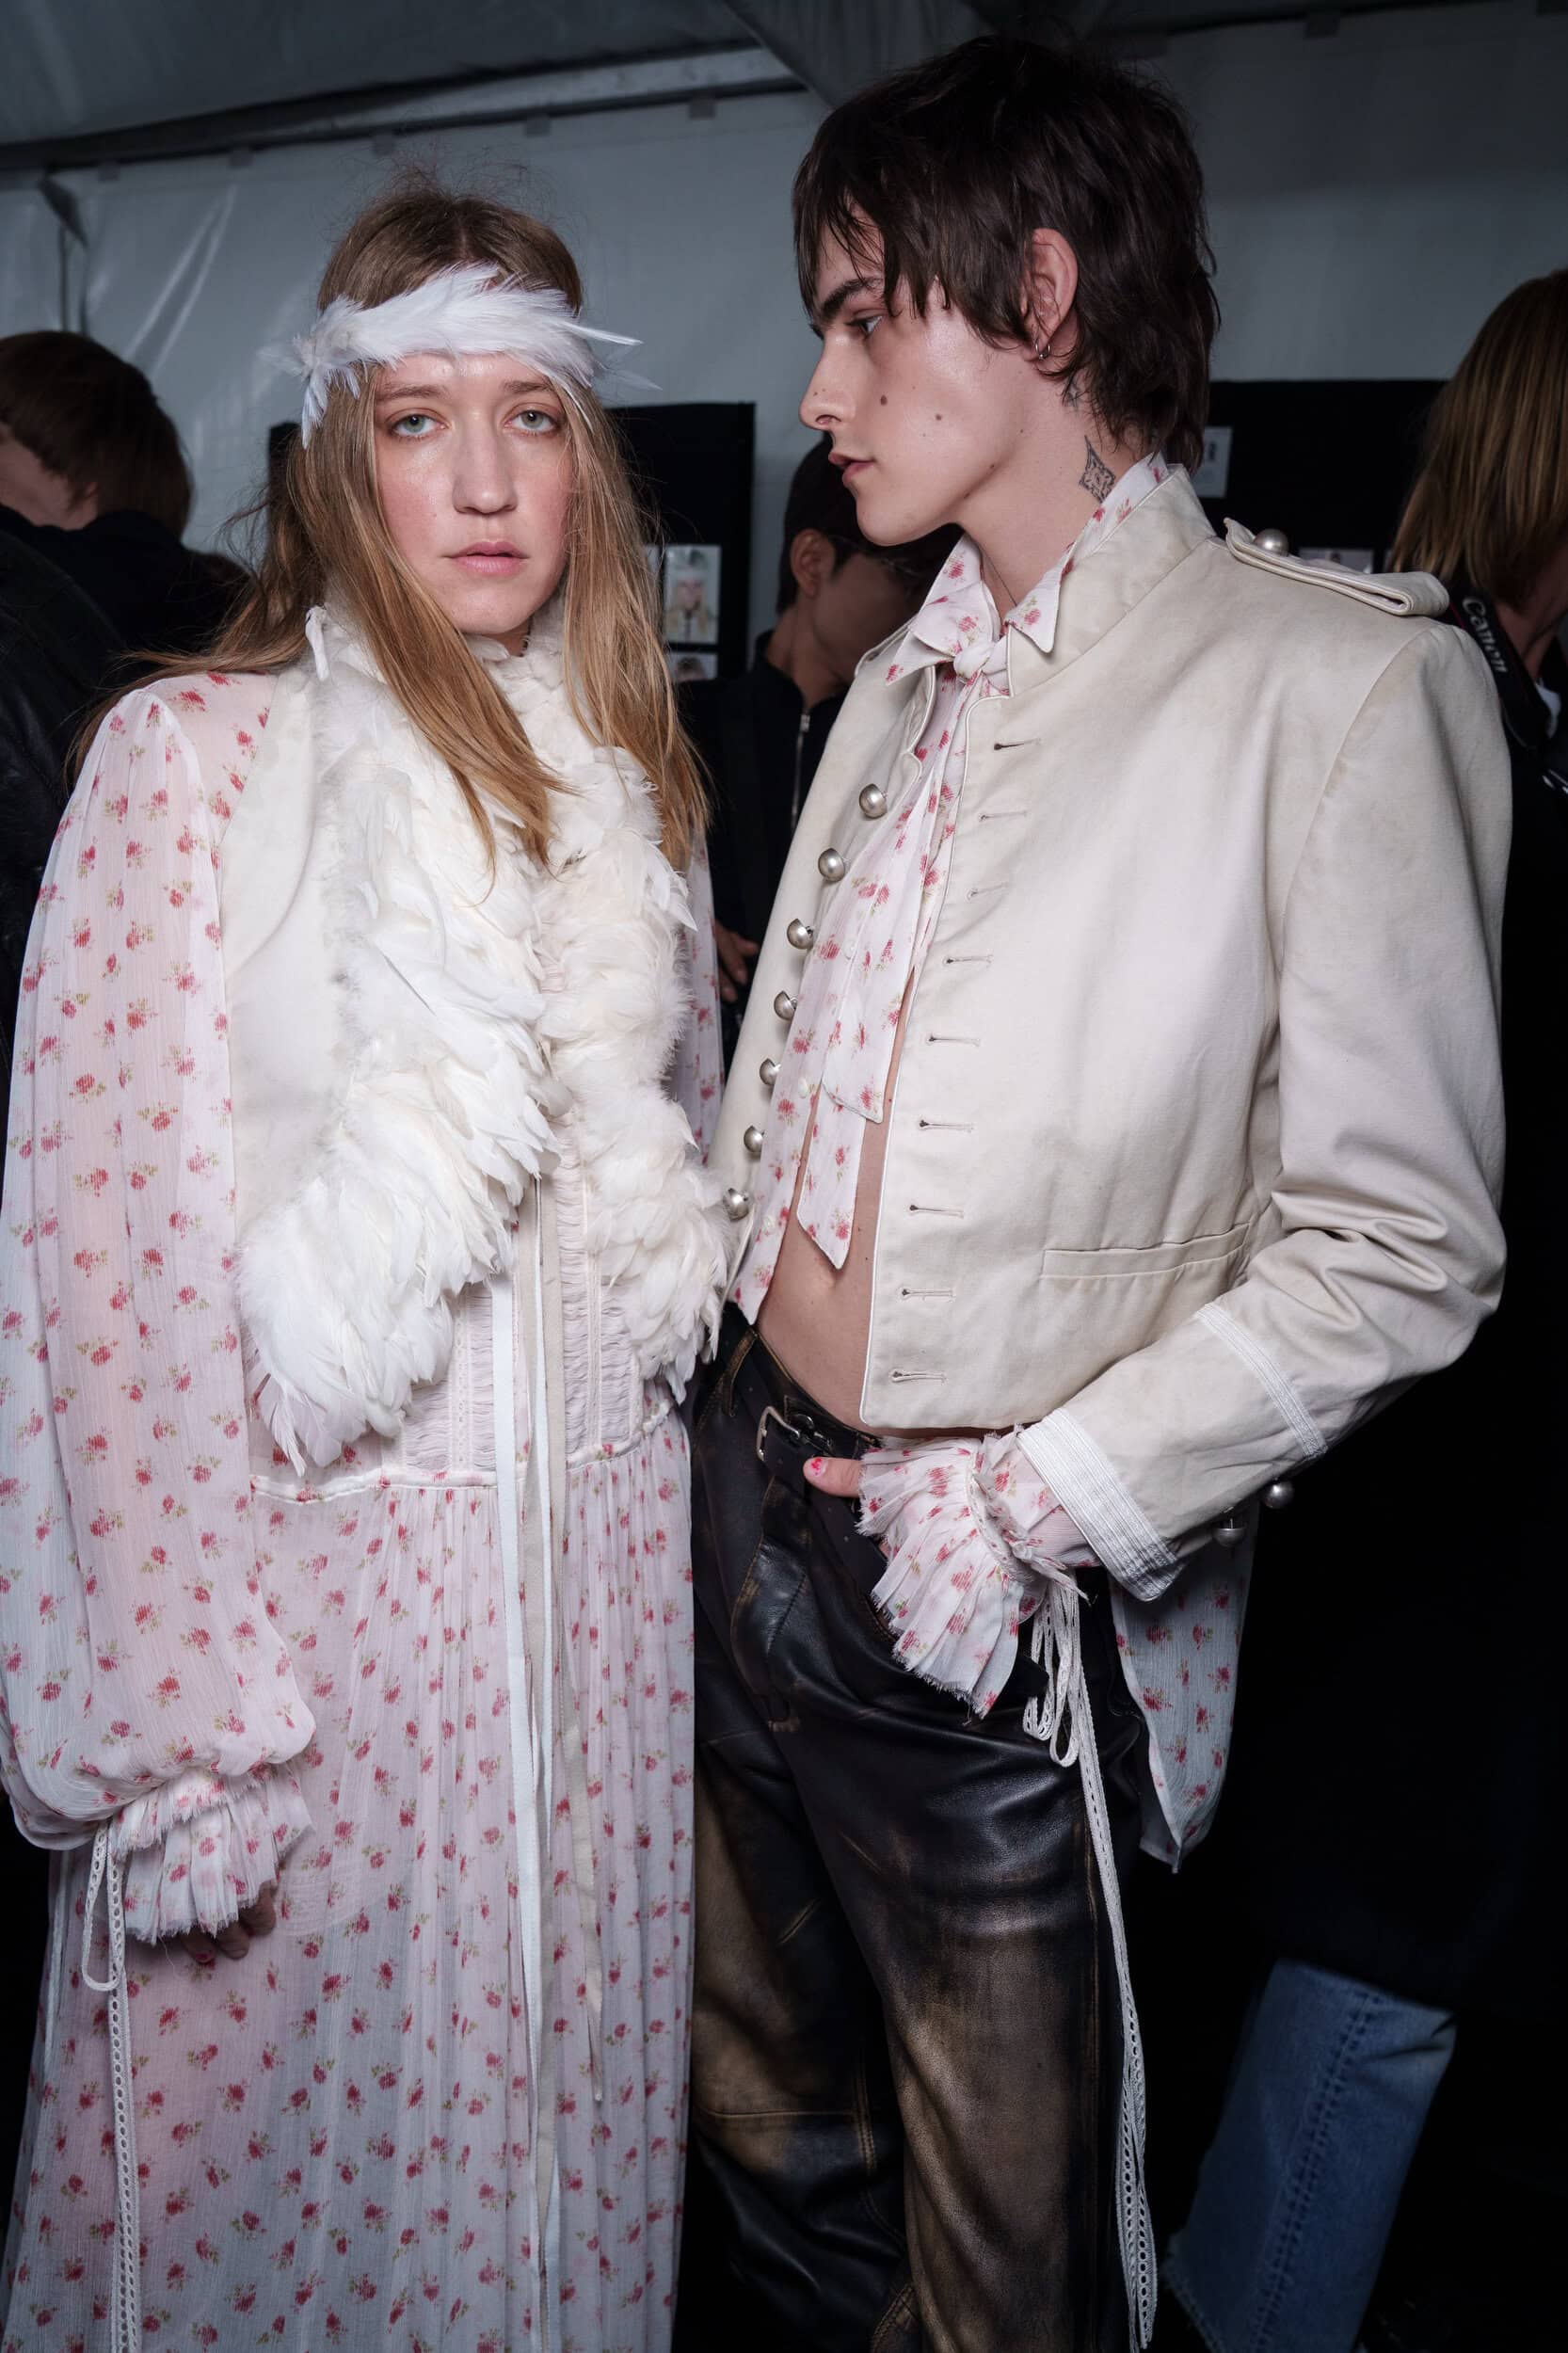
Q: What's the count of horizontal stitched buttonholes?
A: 9